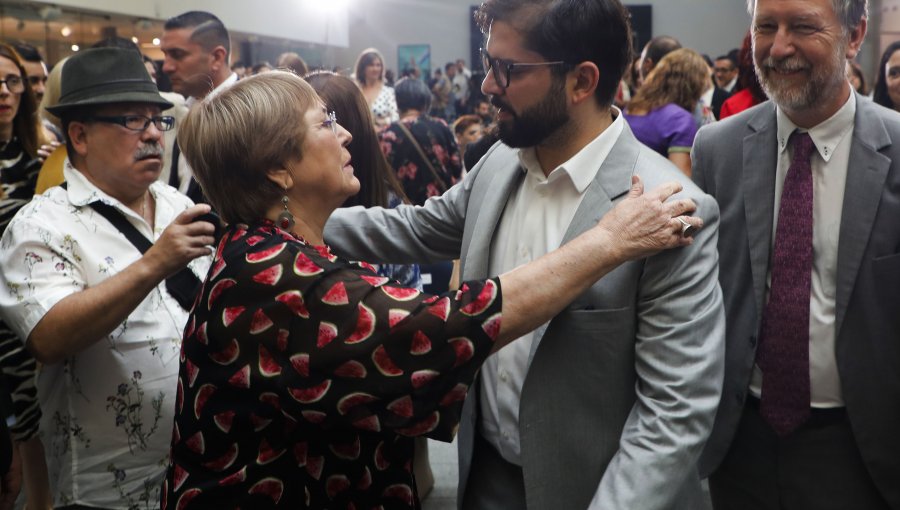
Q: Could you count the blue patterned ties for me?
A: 0